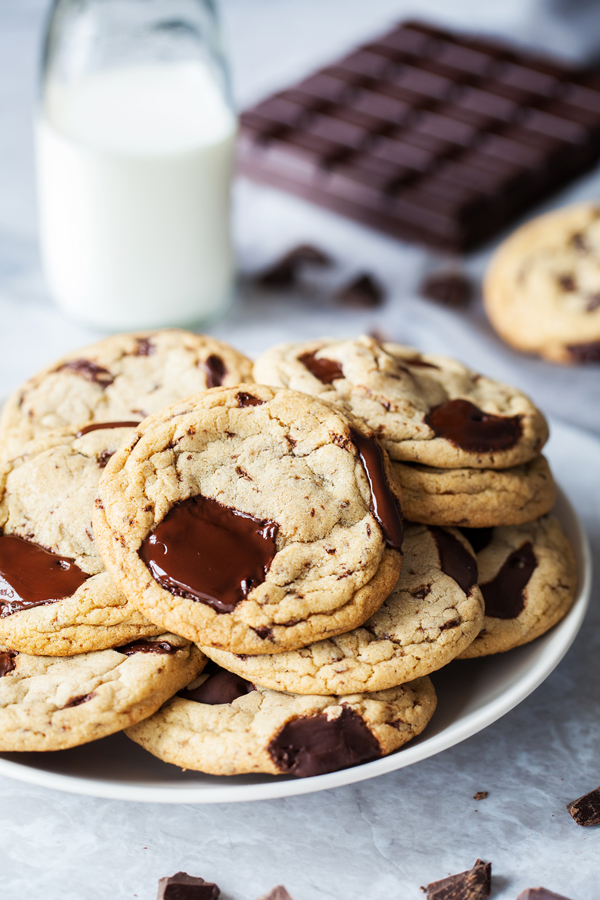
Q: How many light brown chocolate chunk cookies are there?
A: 10